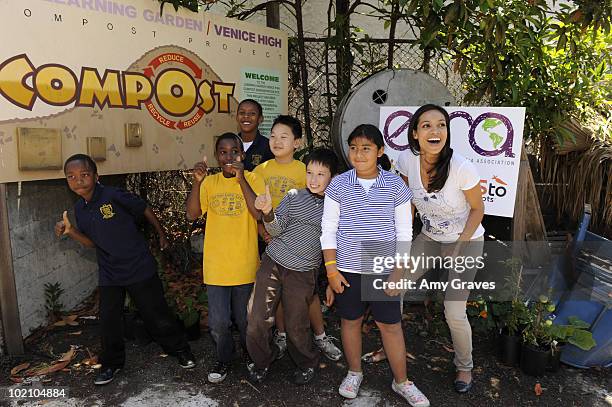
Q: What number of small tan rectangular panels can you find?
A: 3